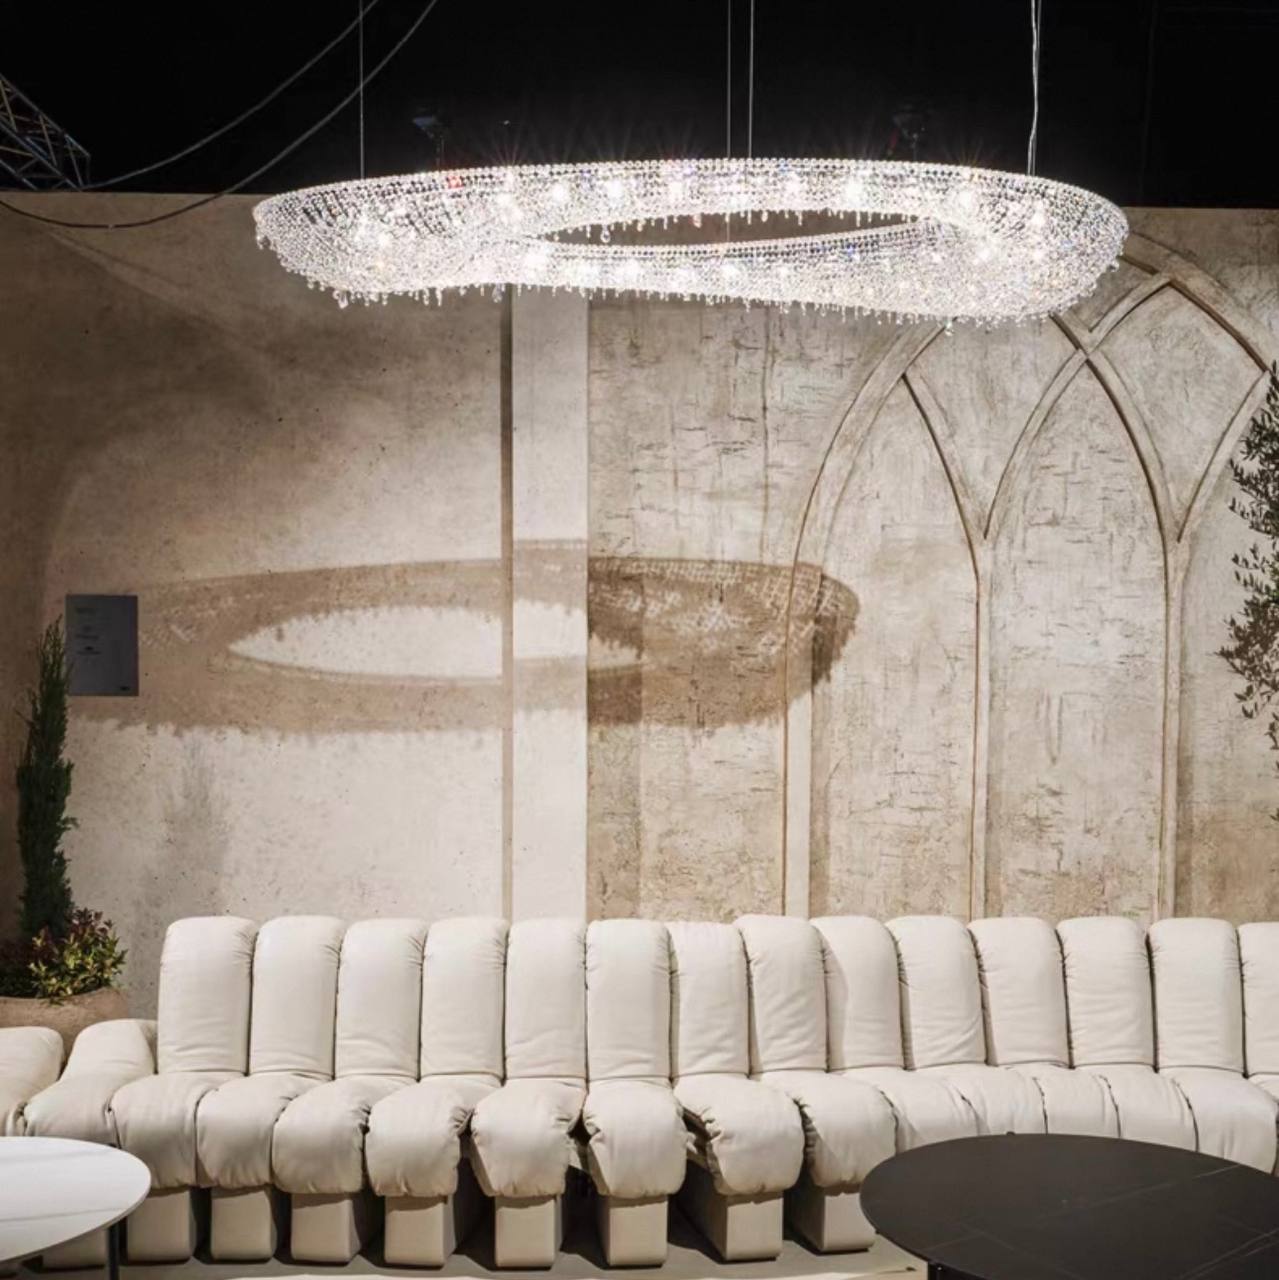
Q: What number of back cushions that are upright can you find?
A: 14